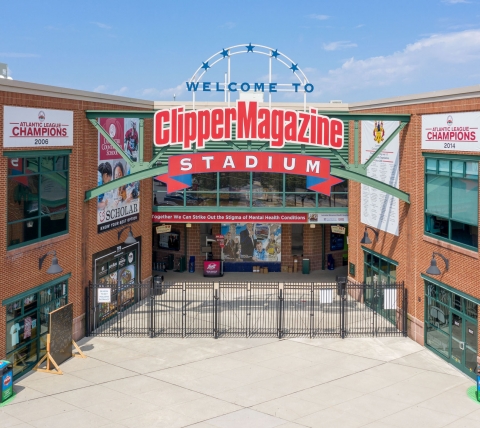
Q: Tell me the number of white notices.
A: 3